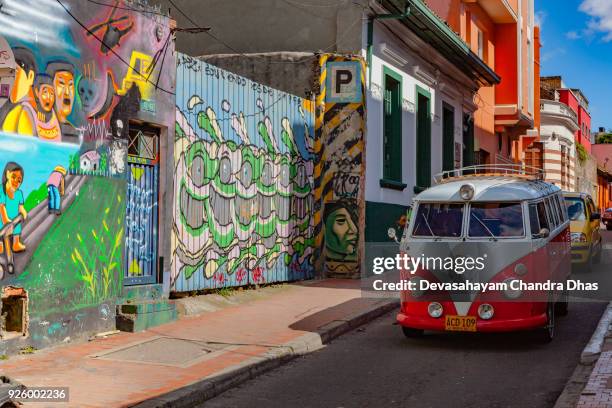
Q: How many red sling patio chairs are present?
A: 0